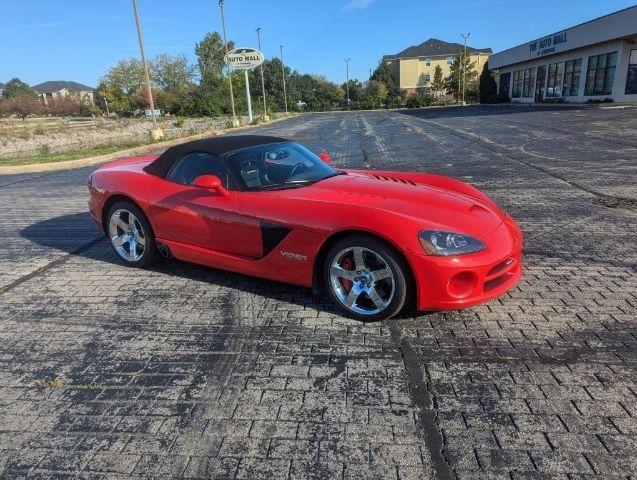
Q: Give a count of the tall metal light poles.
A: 6